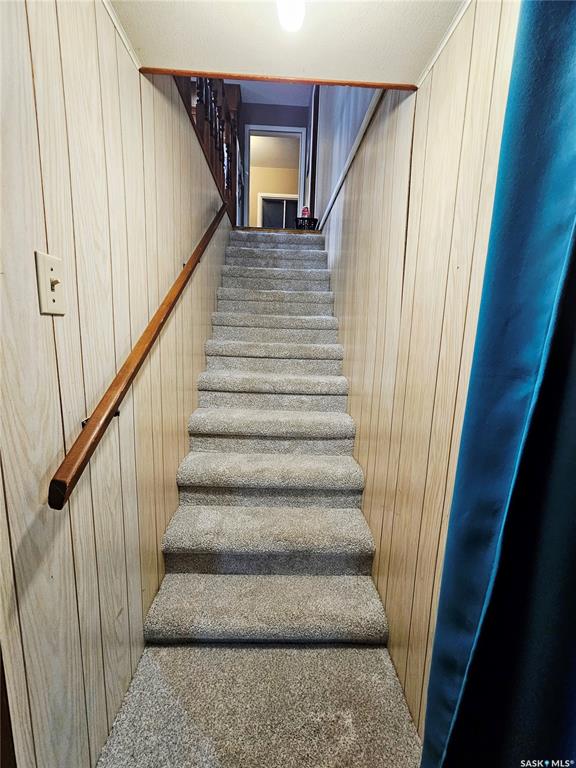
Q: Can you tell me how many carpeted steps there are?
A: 11